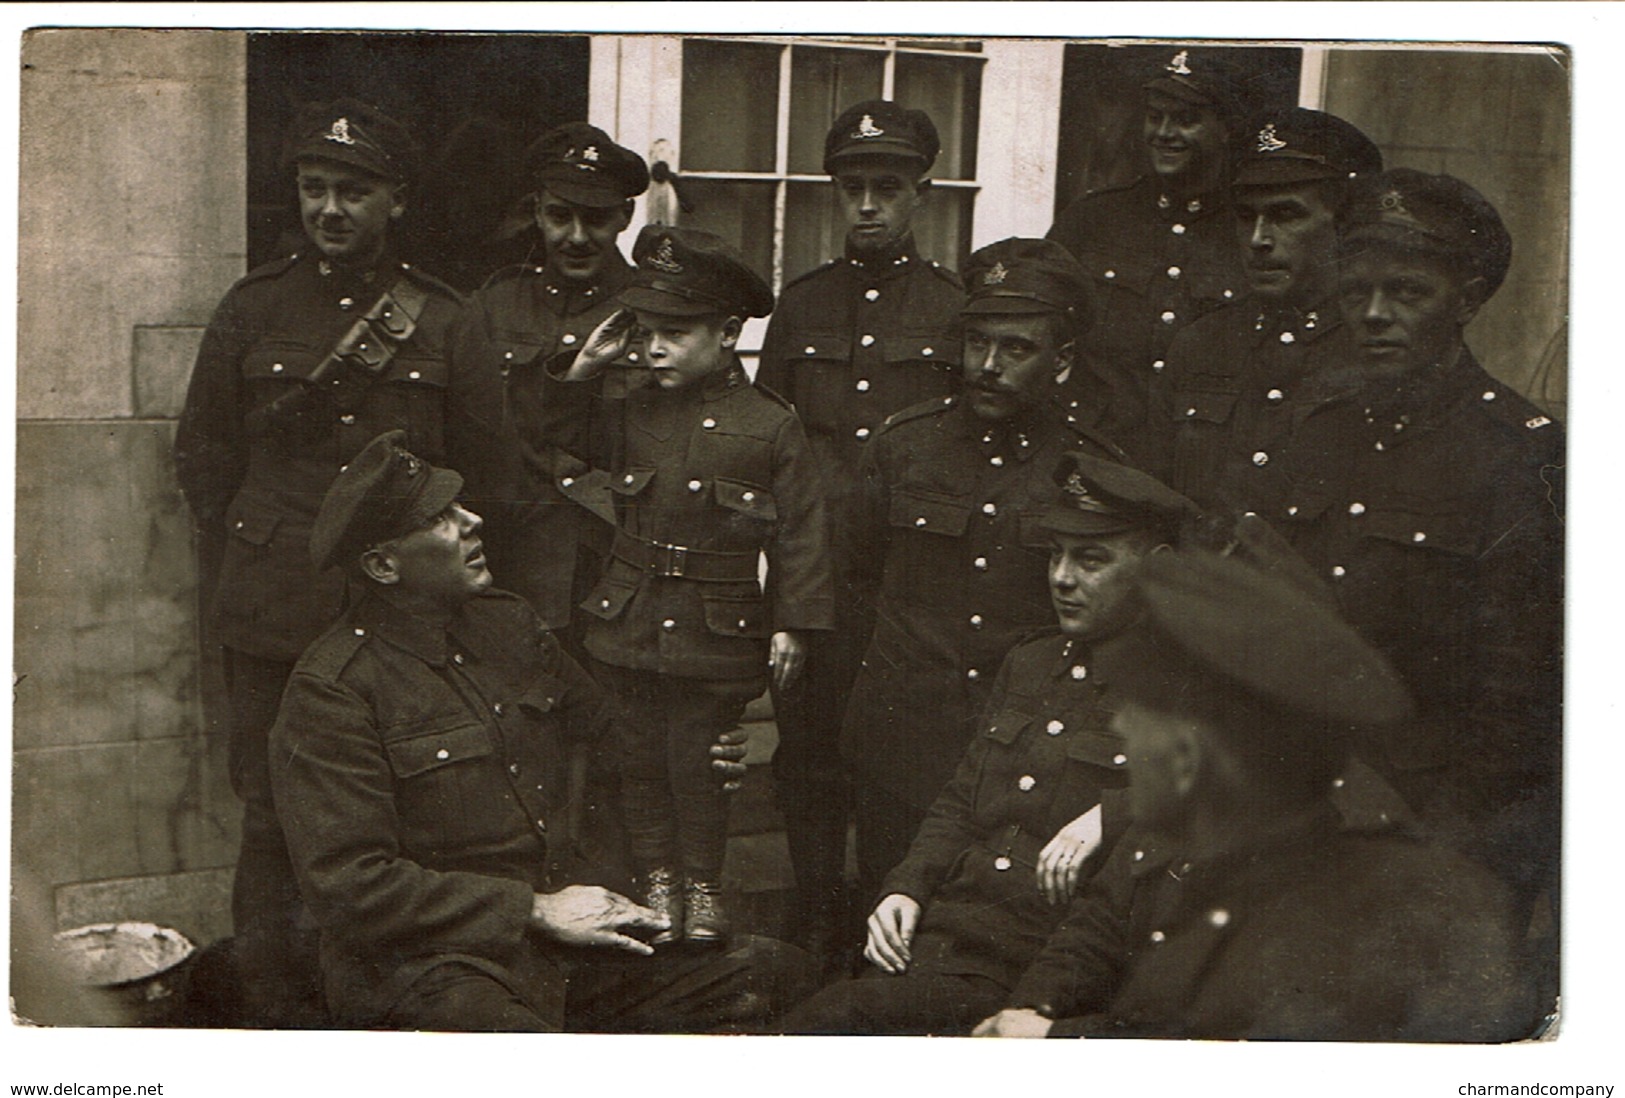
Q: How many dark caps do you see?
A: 11